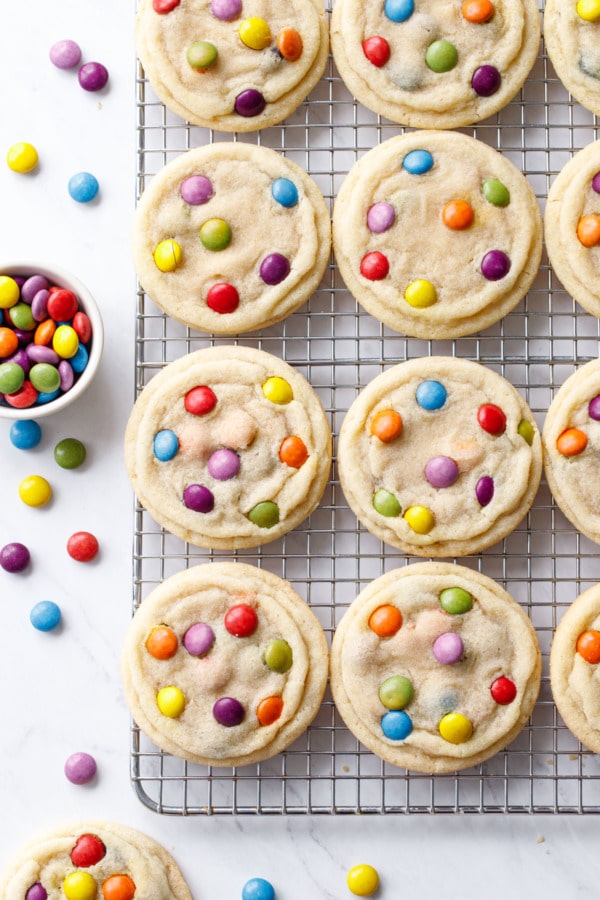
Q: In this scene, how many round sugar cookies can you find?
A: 13